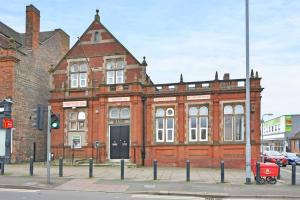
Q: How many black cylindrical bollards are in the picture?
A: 10